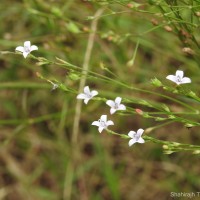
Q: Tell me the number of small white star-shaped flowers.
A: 6